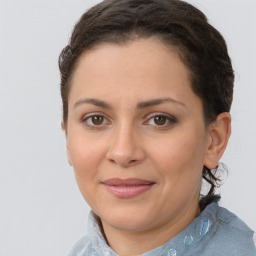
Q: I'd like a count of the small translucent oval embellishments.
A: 3